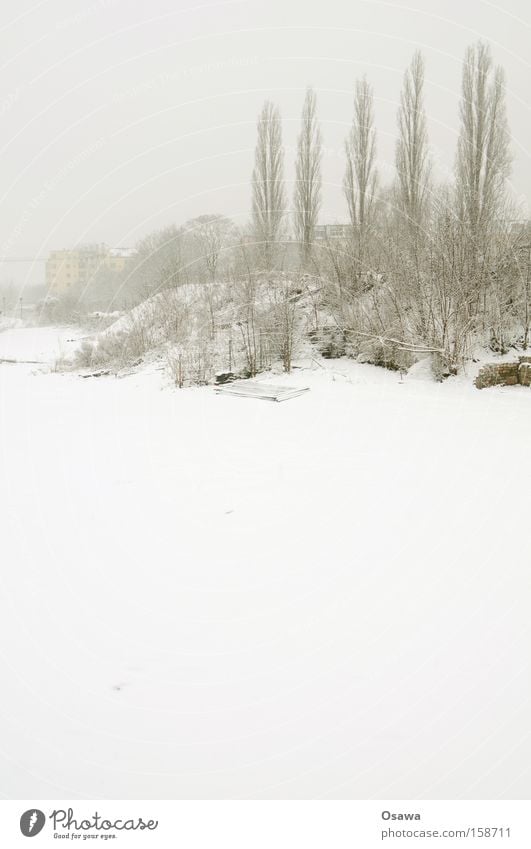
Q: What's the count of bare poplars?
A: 5